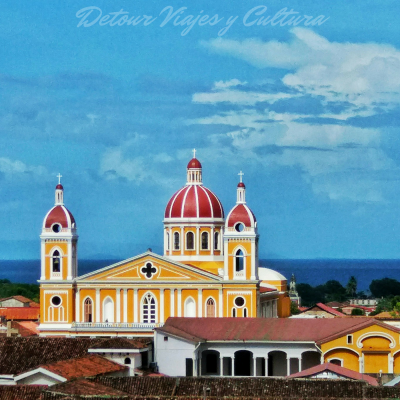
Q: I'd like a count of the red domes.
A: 3